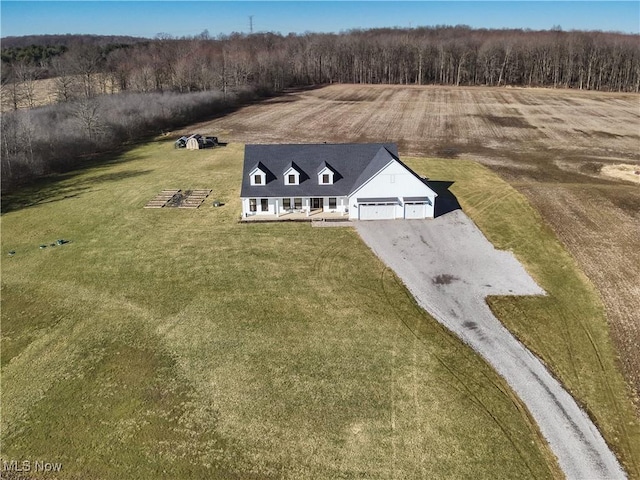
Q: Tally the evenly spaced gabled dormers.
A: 3